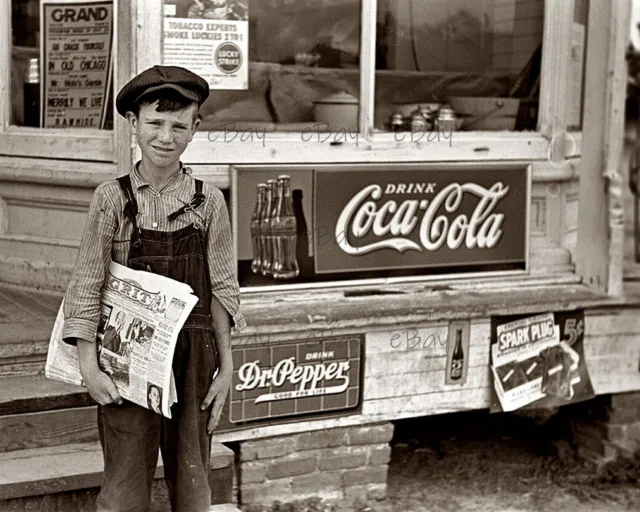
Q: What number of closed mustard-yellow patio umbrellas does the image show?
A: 0